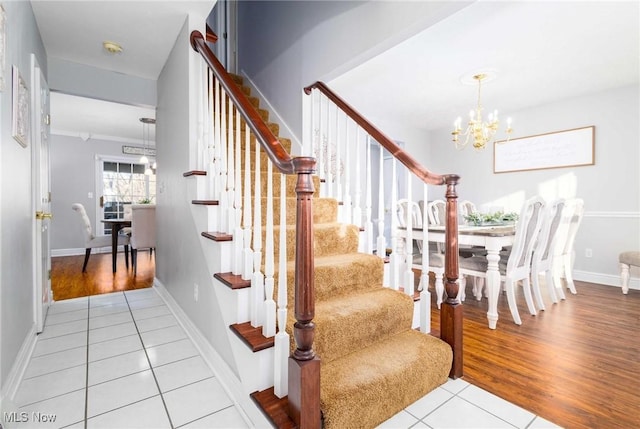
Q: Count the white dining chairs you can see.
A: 6